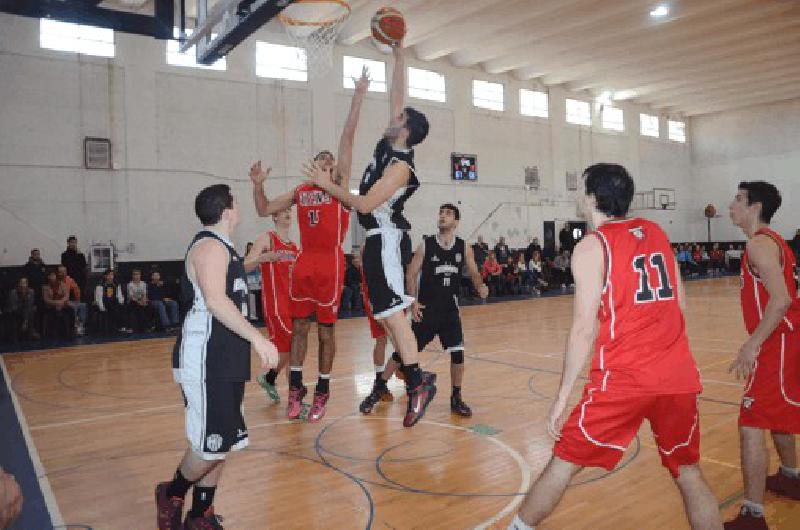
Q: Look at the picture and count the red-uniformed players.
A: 5